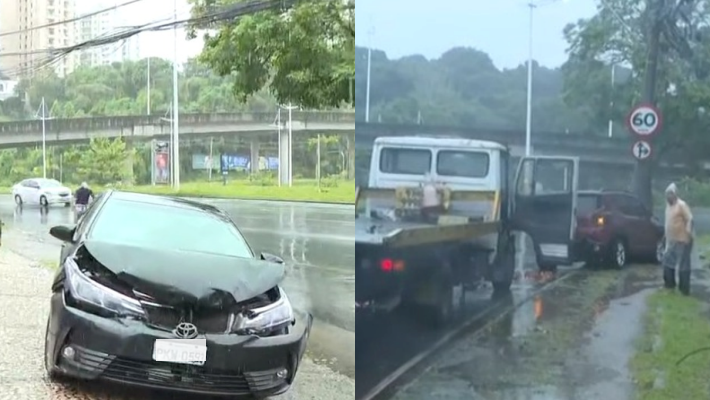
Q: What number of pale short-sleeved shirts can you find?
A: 1